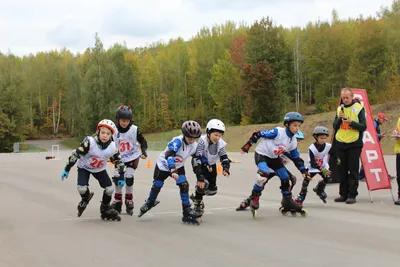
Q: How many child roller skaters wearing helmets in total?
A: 7